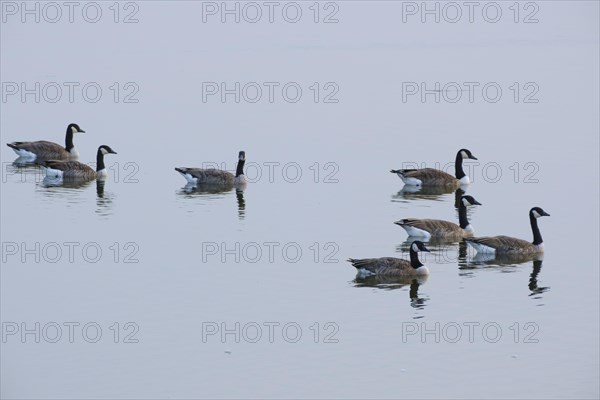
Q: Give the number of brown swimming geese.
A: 7